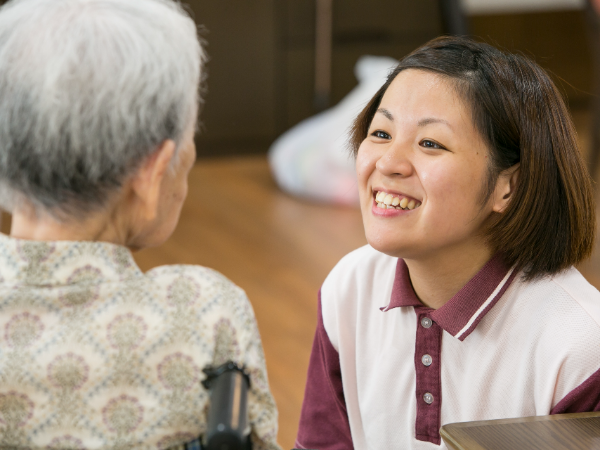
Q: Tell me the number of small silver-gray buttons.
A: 3